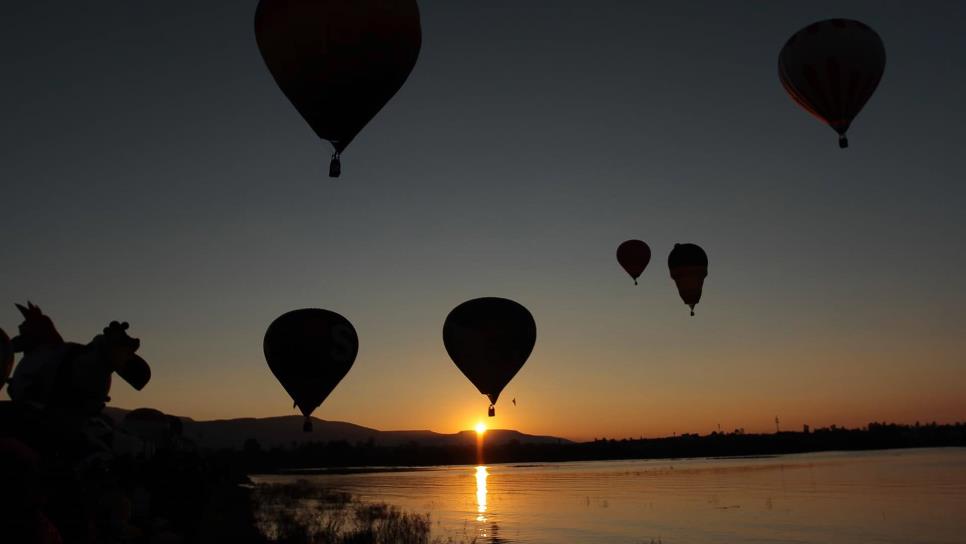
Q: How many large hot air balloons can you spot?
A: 4